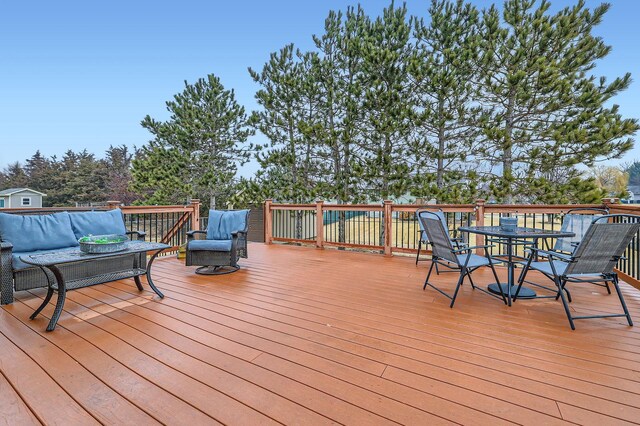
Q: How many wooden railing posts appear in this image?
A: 7